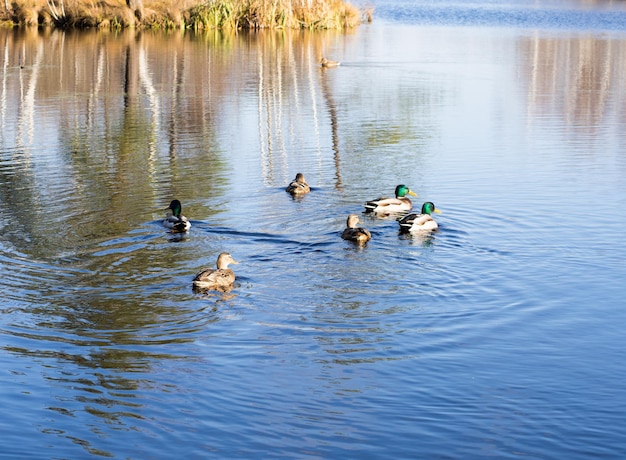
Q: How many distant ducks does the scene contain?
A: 1